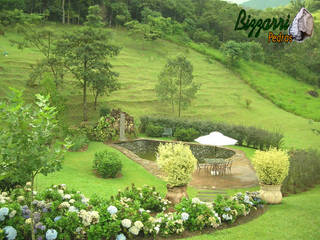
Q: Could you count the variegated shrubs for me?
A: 2